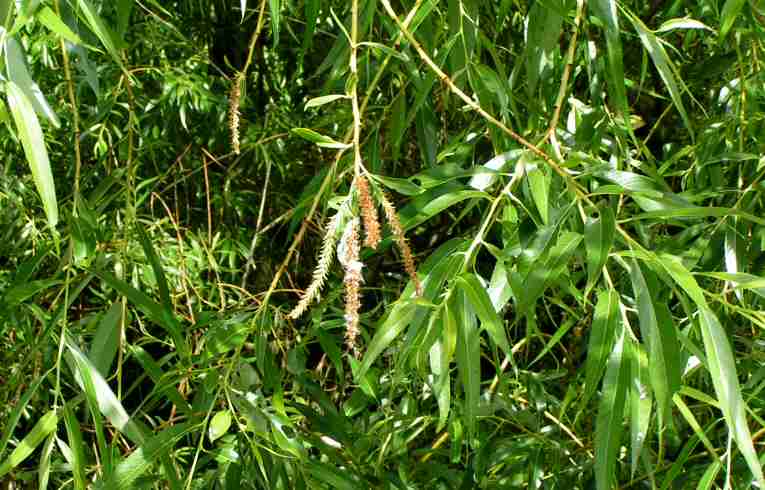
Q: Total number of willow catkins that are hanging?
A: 5